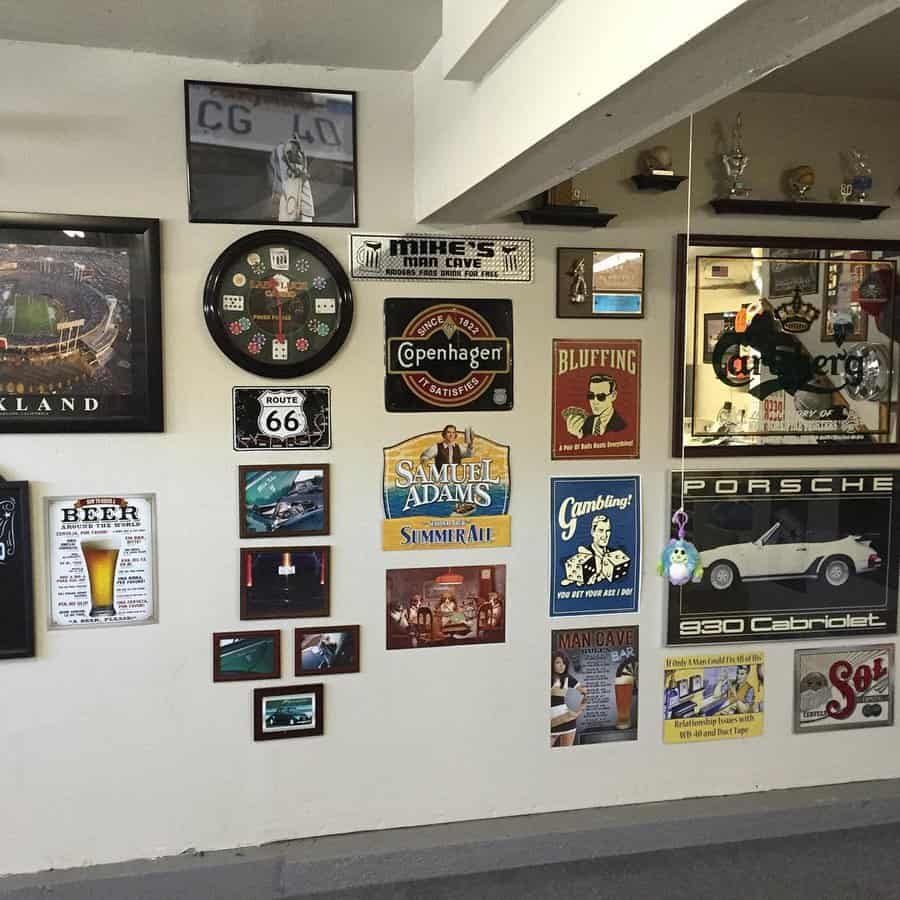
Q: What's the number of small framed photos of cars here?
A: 5